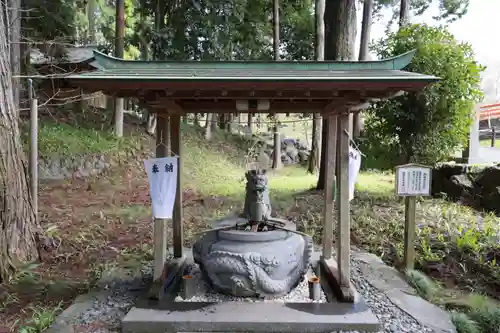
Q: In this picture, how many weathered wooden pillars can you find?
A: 4